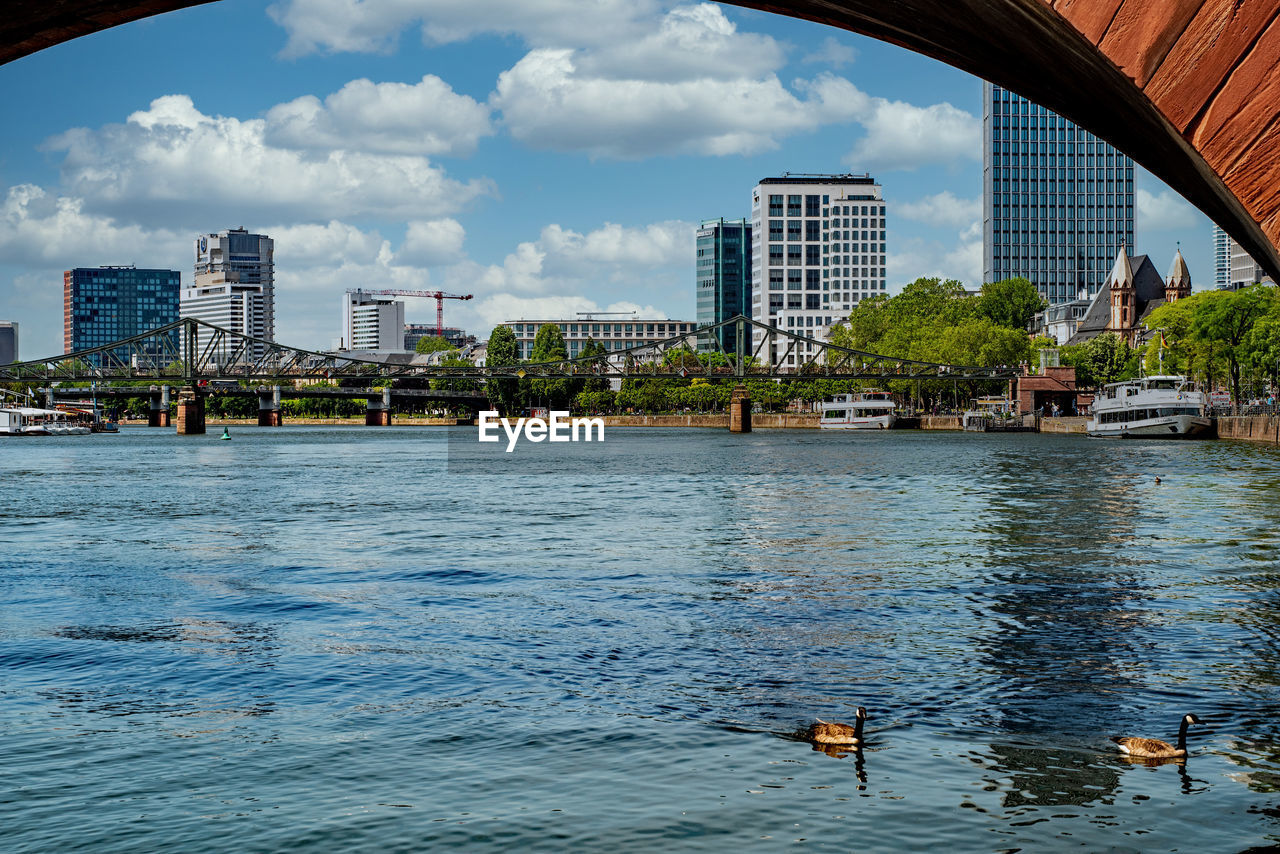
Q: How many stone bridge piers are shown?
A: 5